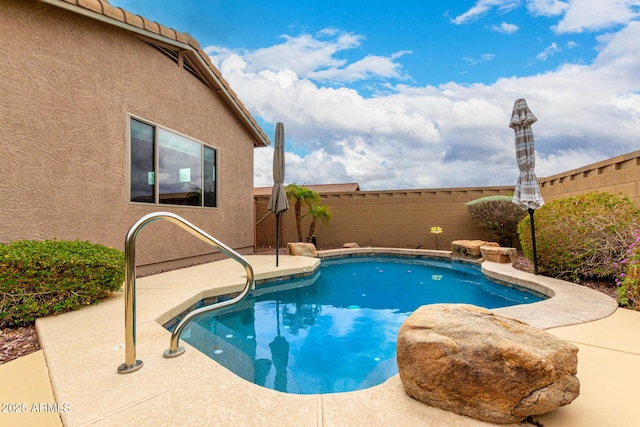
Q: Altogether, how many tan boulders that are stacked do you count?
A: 2